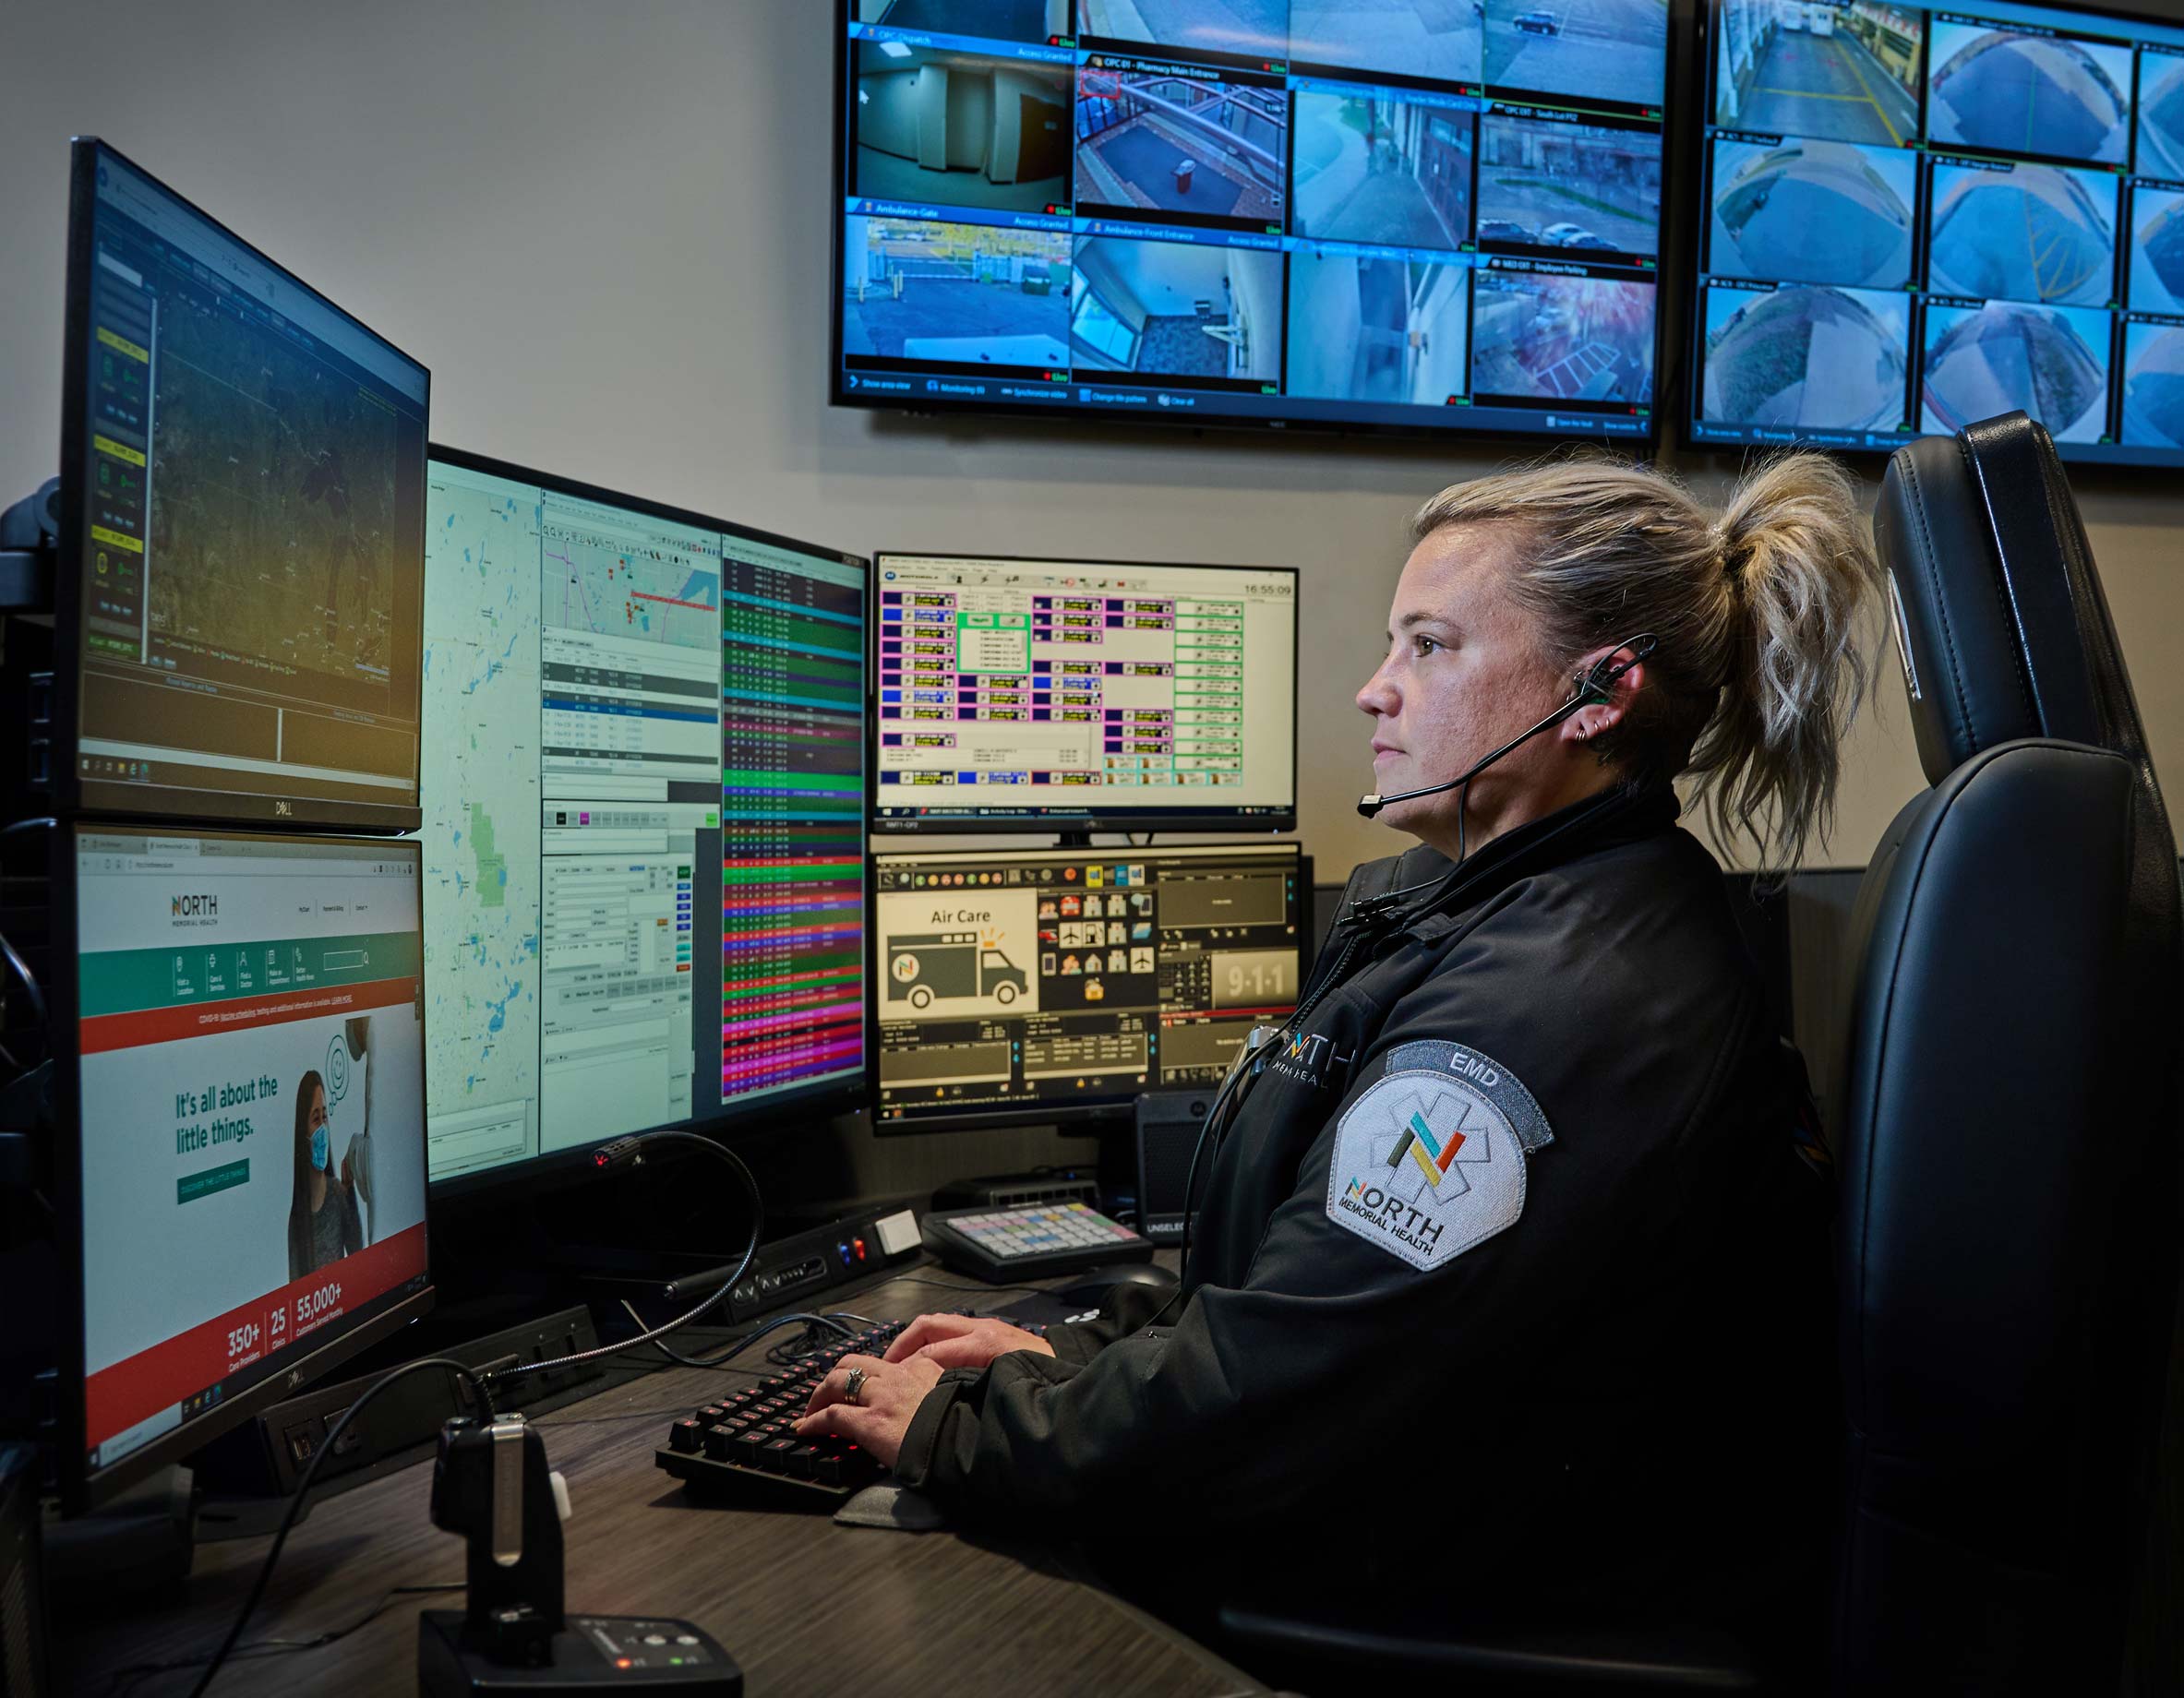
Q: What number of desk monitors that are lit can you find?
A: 5